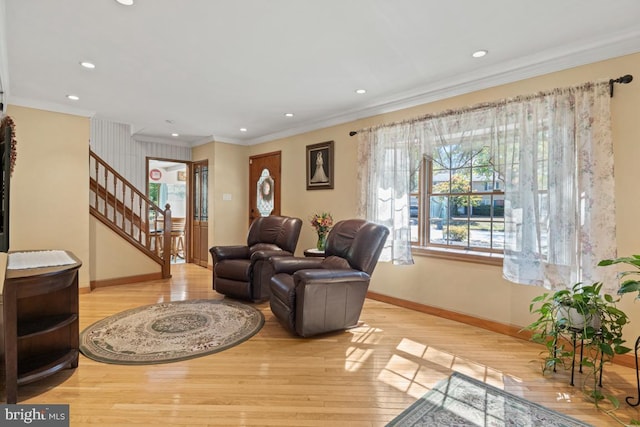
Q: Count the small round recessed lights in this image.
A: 8